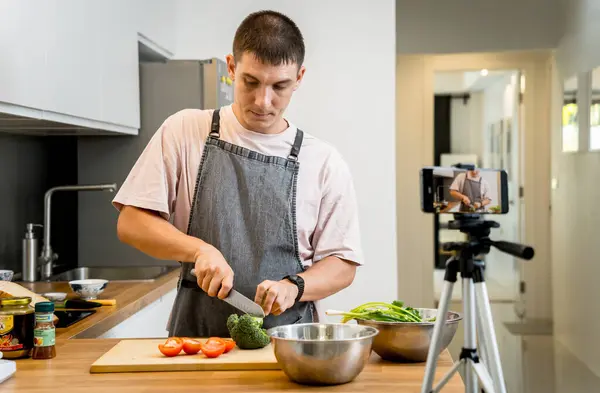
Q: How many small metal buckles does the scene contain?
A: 2